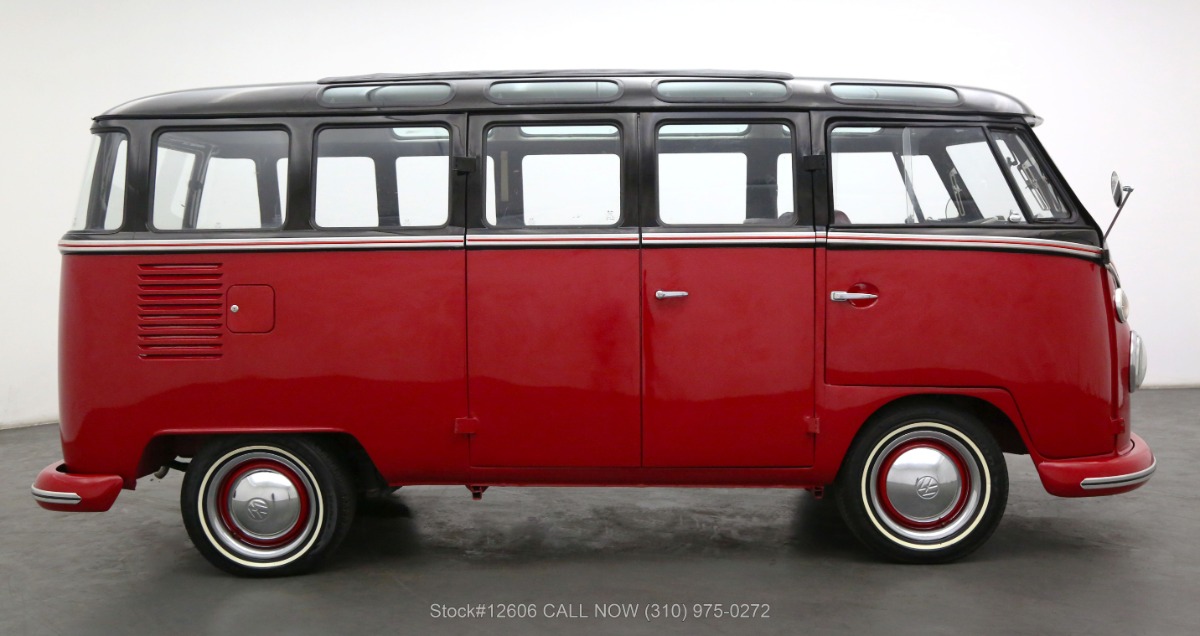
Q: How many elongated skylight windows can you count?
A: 4